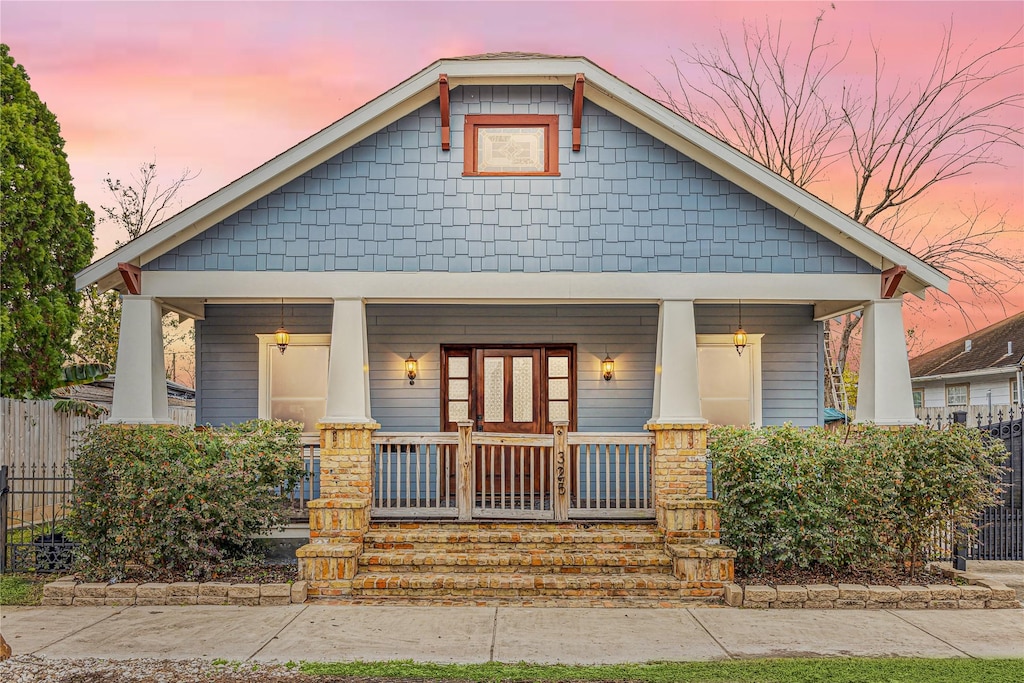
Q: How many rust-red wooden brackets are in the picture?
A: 4